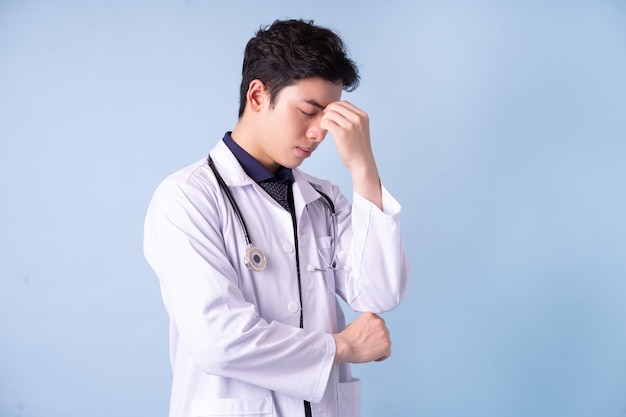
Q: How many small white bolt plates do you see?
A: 2